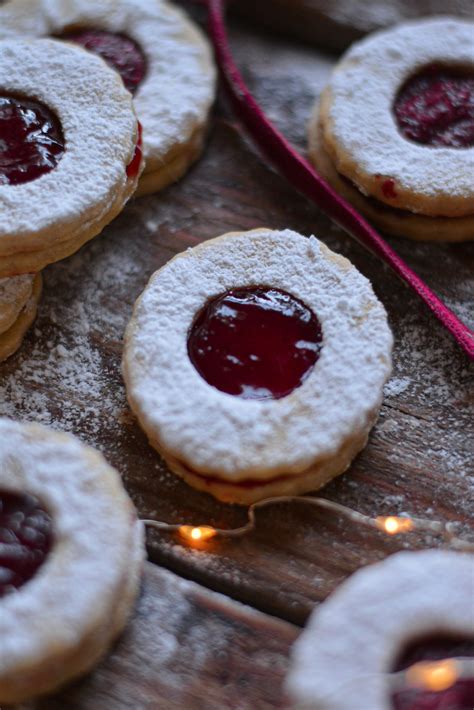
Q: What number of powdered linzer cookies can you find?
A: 7